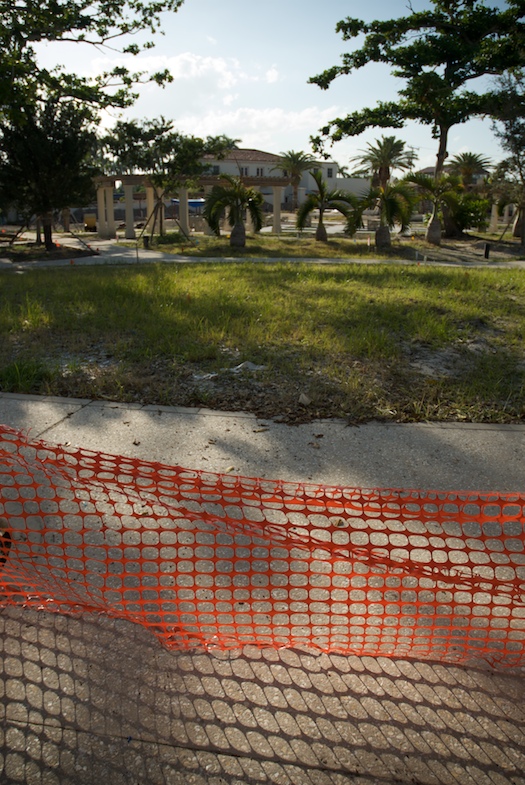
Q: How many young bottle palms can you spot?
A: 4